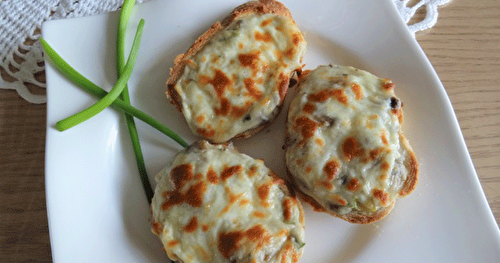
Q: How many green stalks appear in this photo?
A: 3